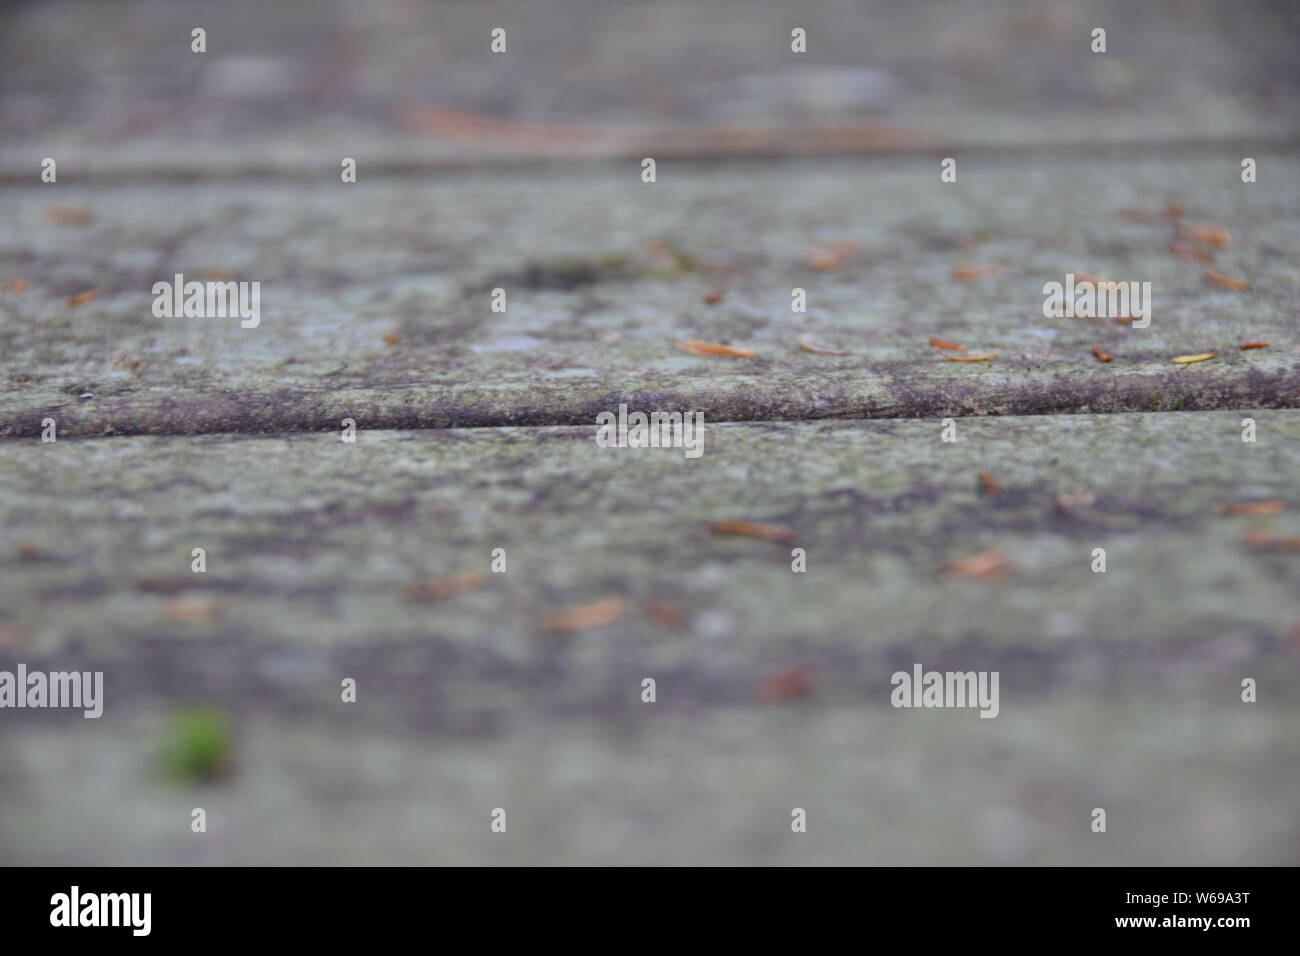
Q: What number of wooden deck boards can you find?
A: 3